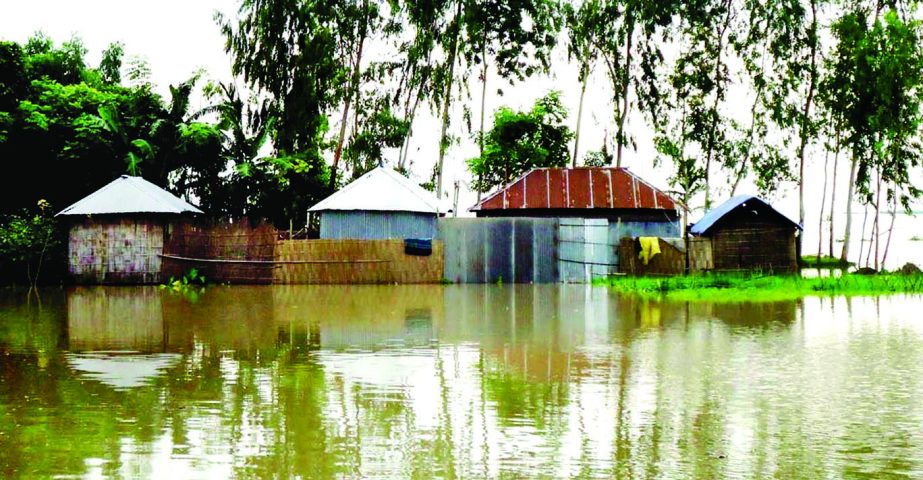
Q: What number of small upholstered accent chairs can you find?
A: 0